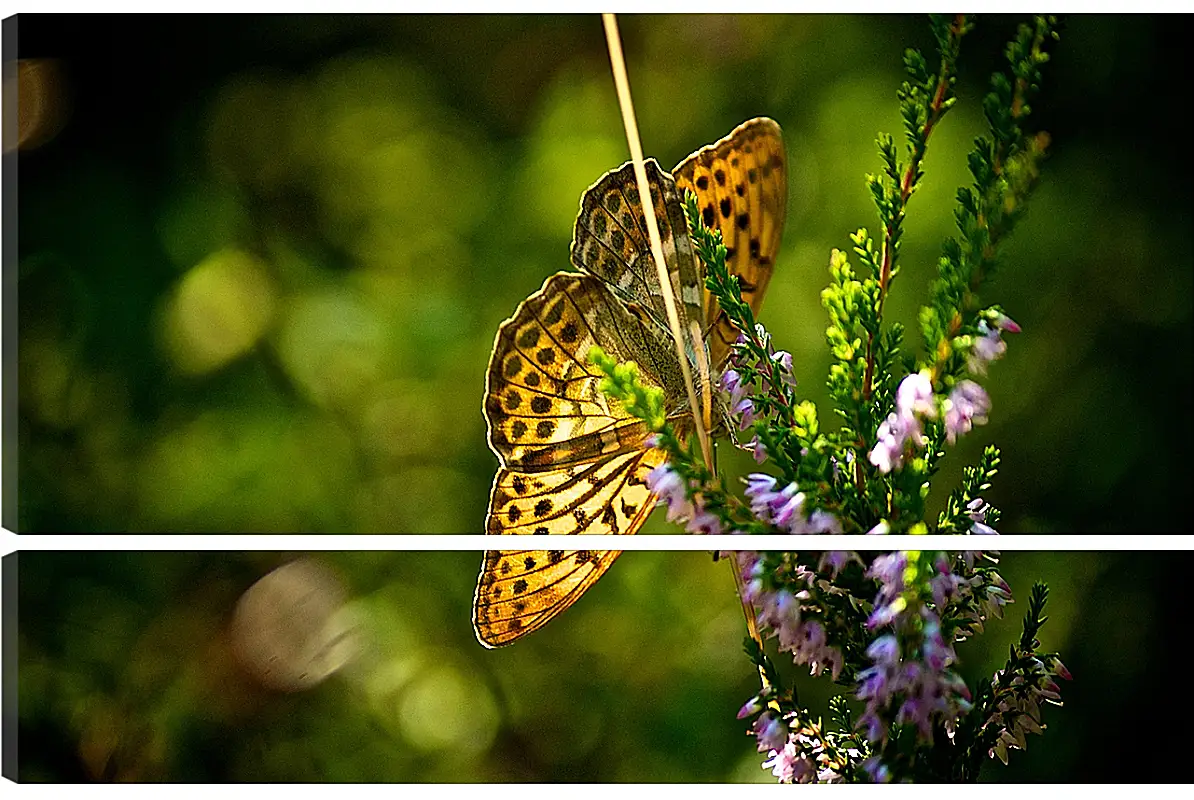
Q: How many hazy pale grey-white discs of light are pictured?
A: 1